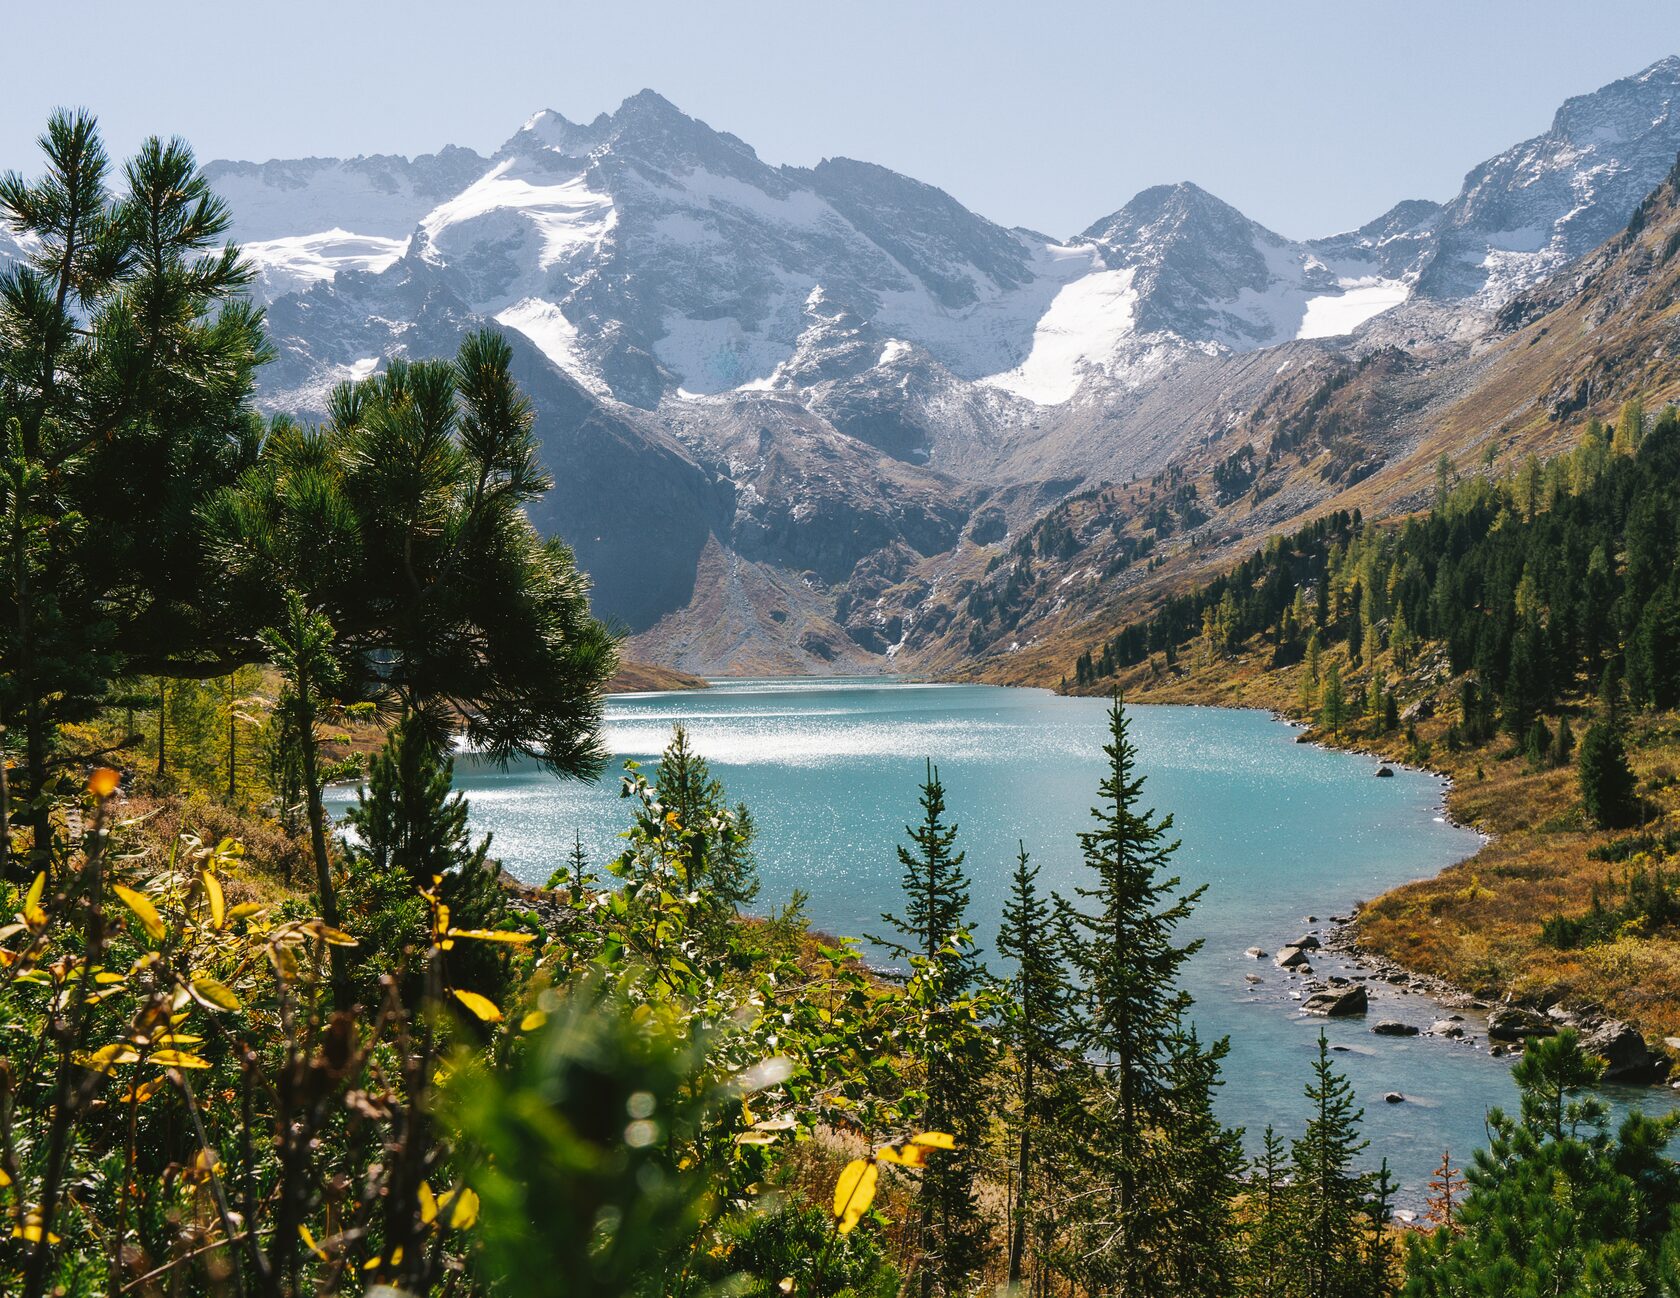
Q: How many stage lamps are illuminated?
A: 0